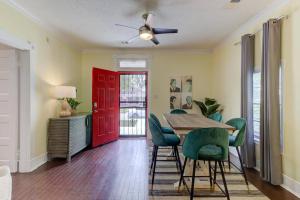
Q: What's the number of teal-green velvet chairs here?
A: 6